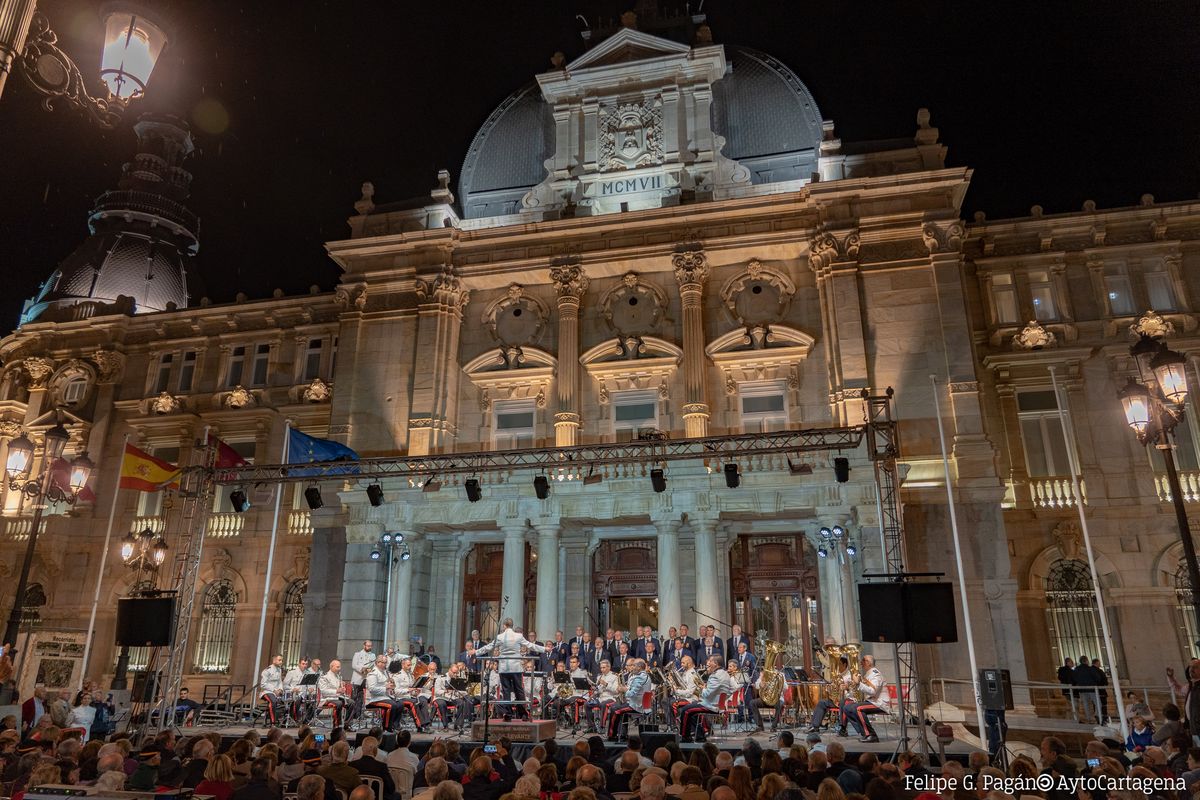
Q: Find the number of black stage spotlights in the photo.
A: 8